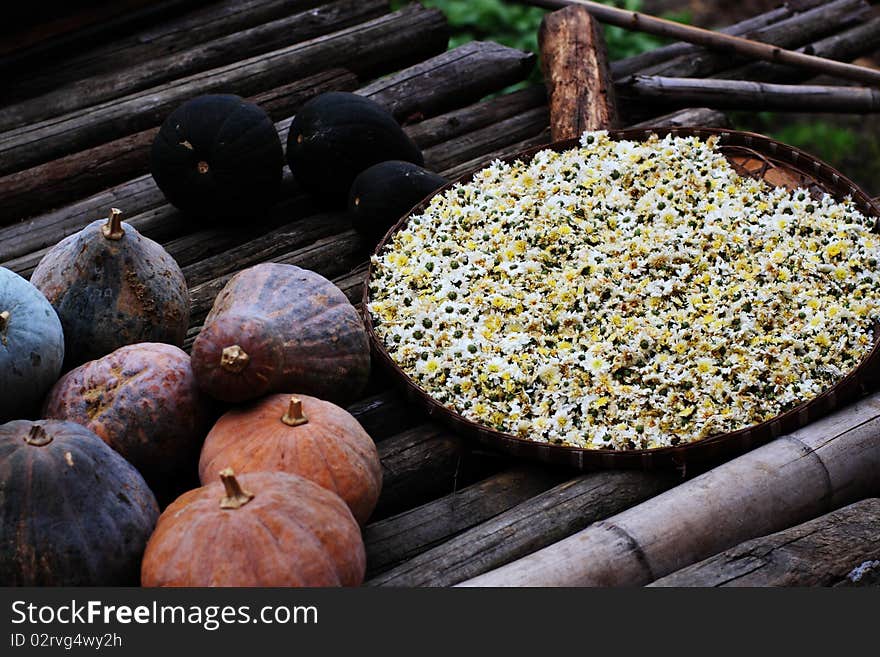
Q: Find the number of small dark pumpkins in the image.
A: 3